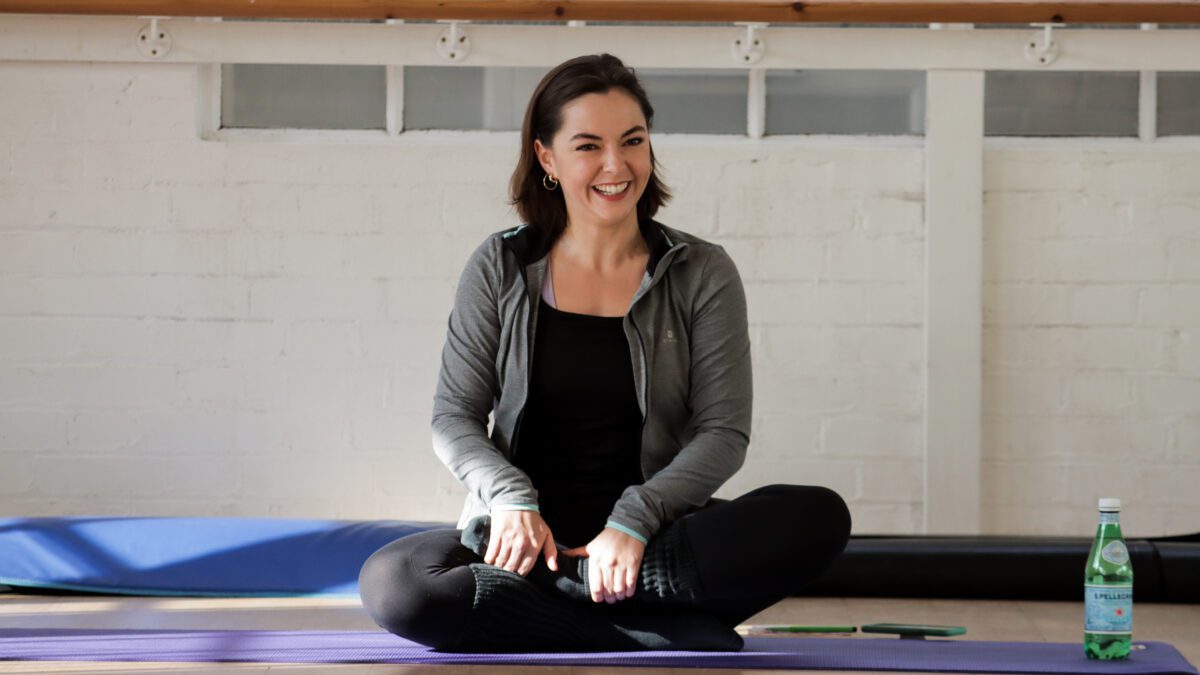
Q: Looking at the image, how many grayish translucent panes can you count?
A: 6